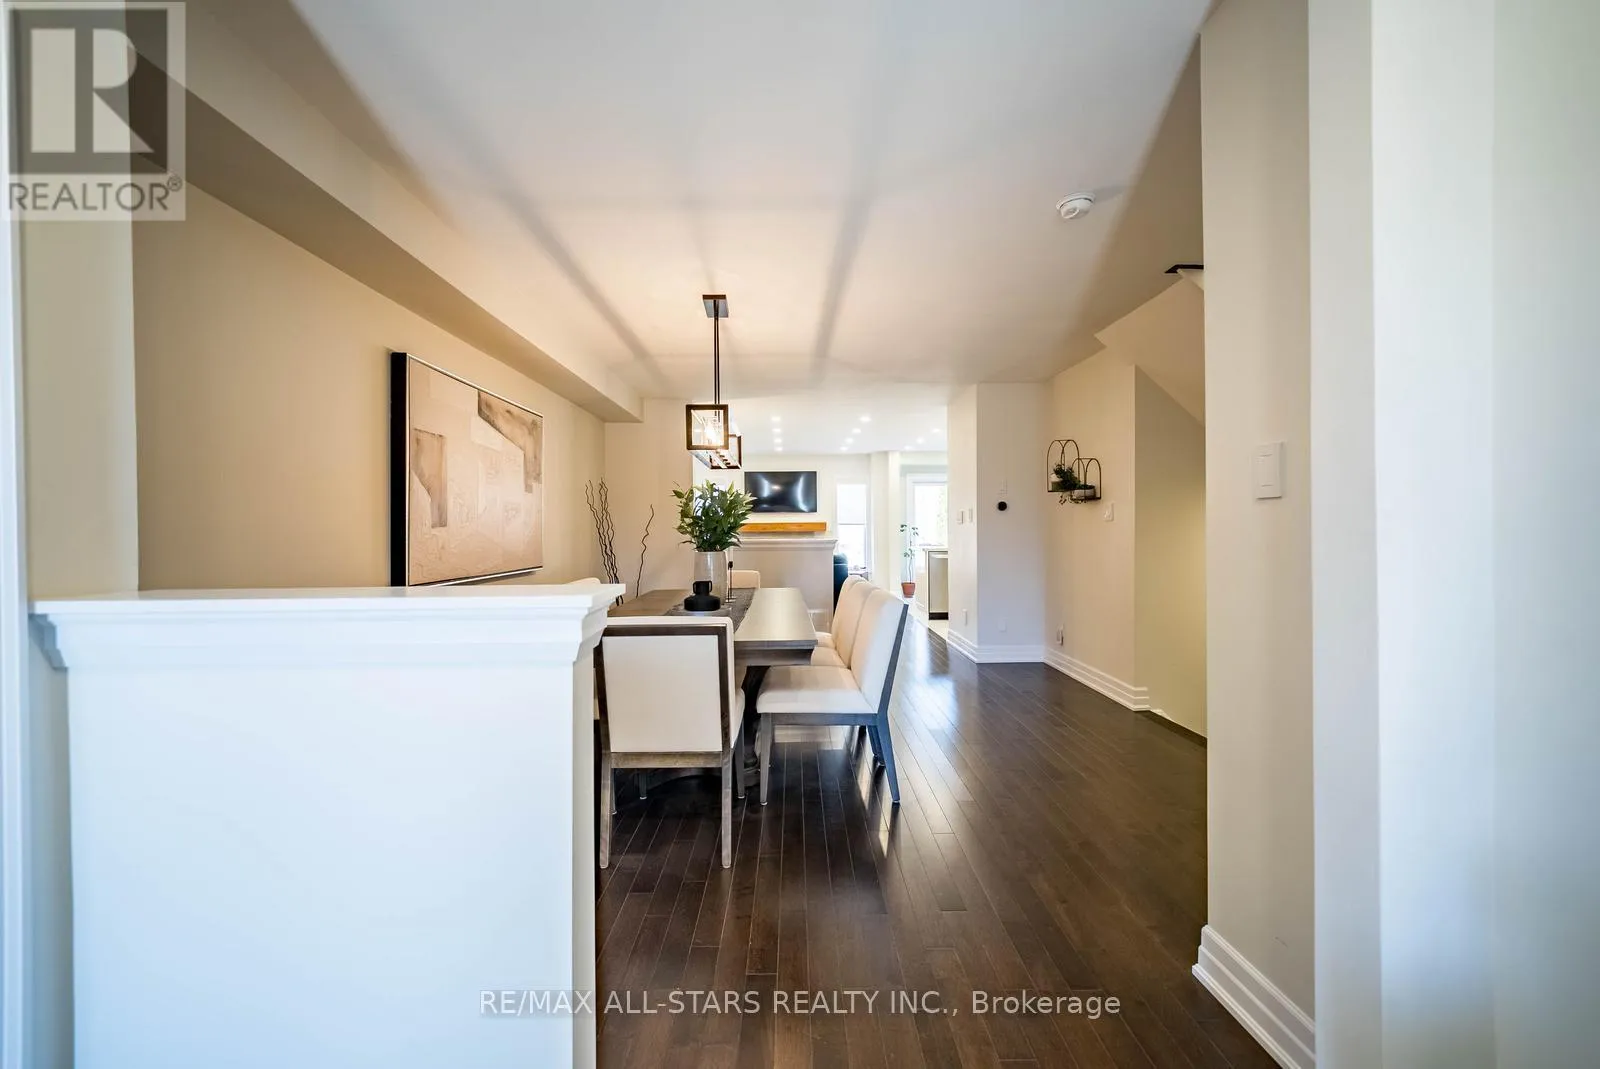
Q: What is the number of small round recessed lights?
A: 11